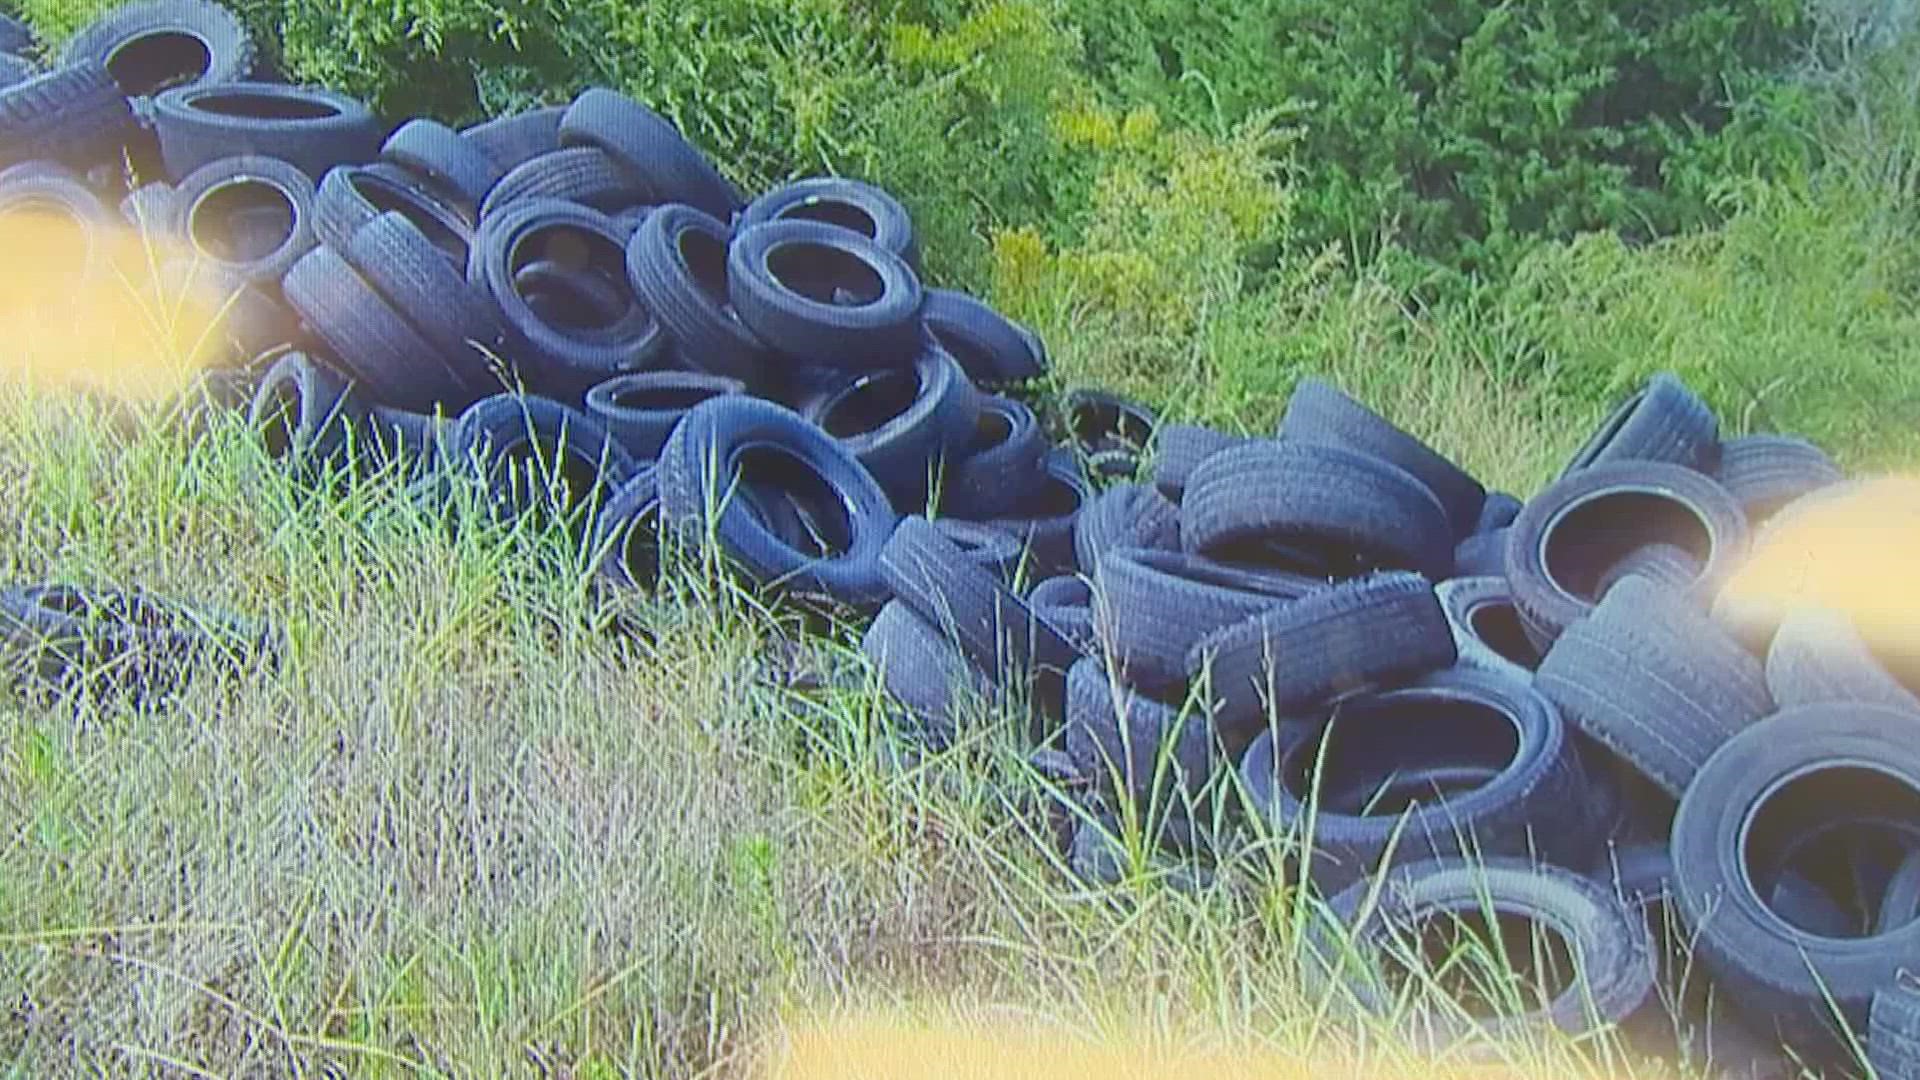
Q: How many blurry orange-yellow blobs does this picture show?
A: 3